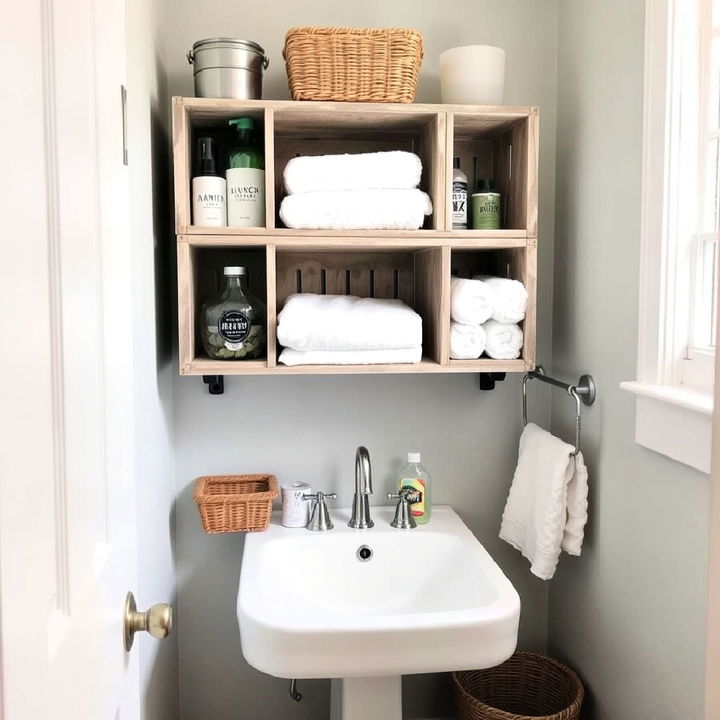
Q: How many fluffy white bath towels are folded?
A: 4